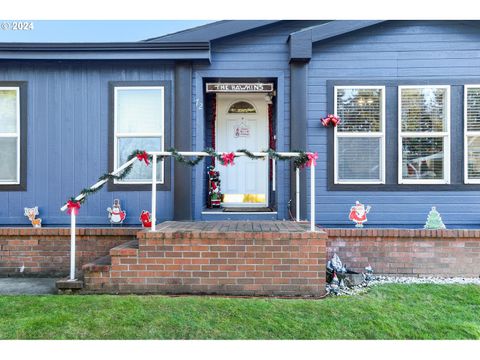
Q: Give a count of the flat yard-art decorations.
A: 5